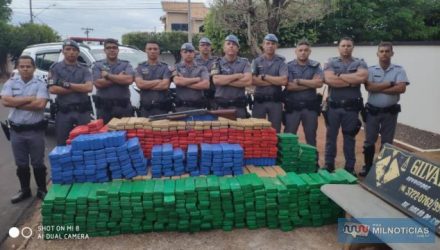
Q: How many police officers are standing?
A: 11